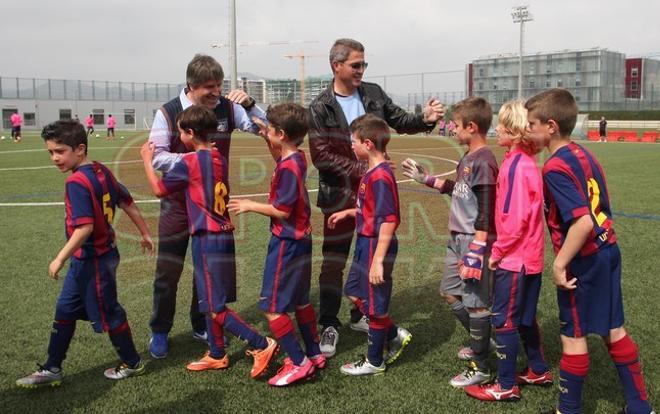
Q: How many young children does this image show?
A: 7